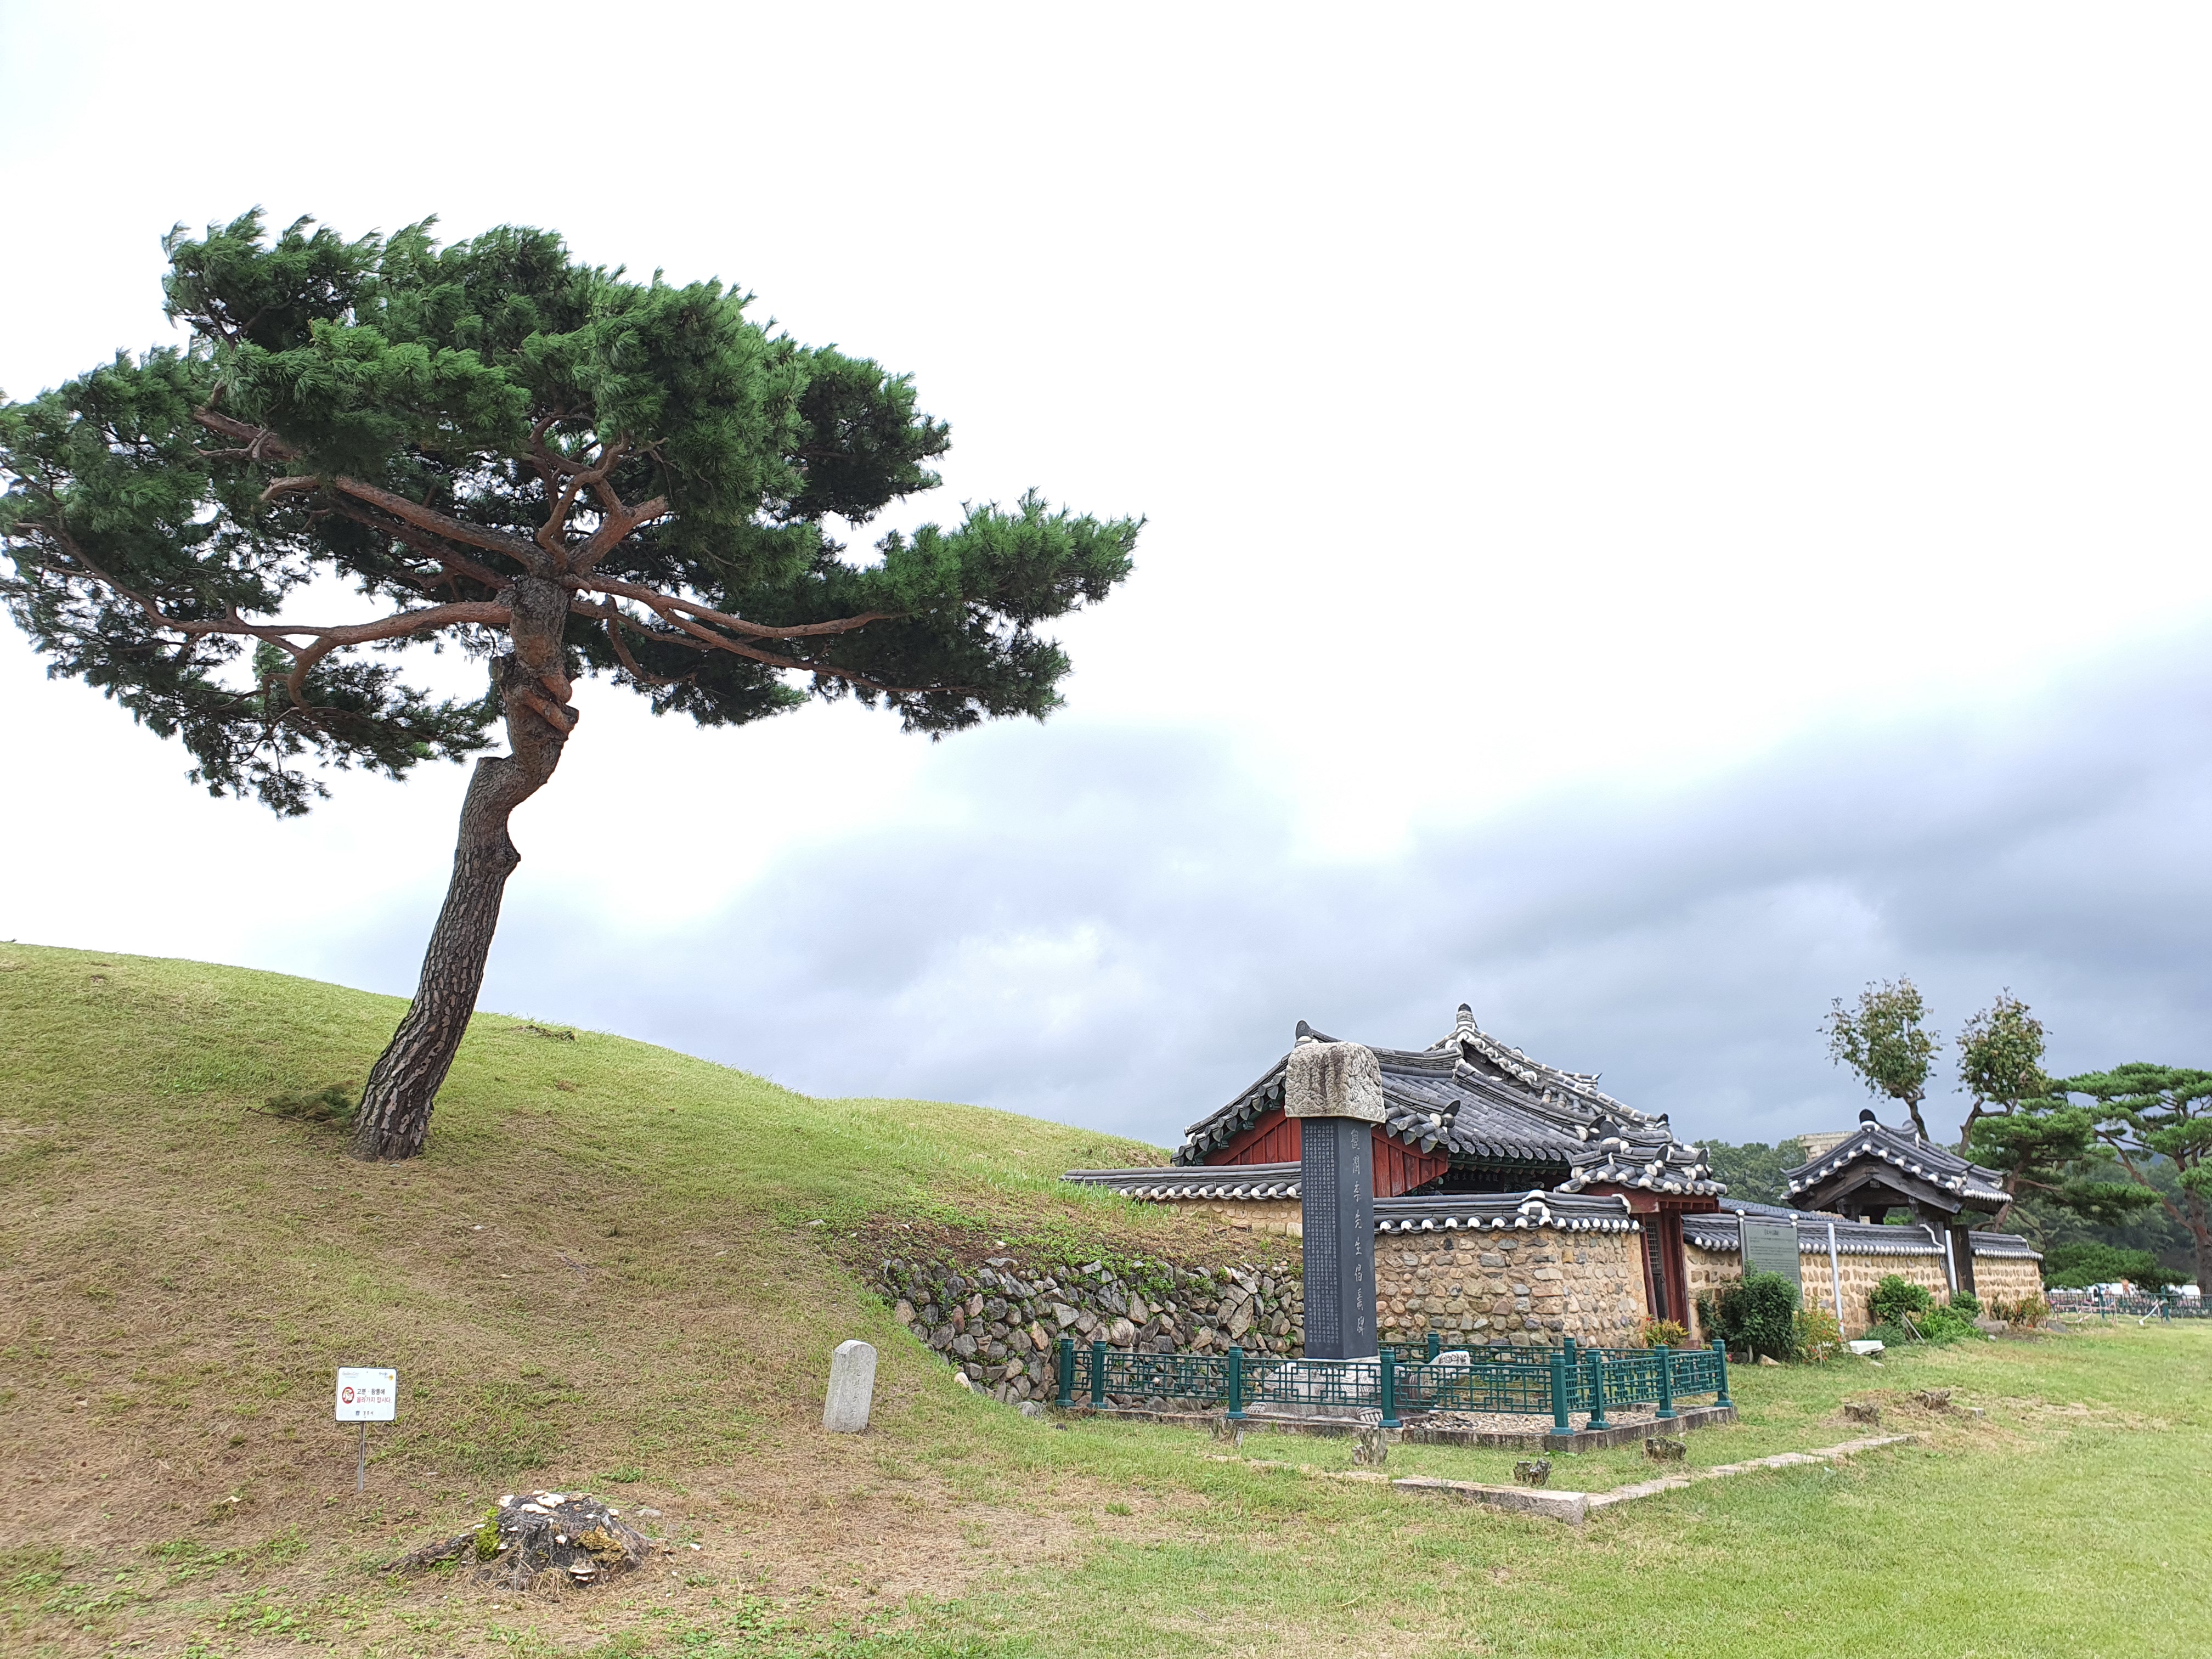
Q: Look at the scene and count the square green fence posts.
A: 10